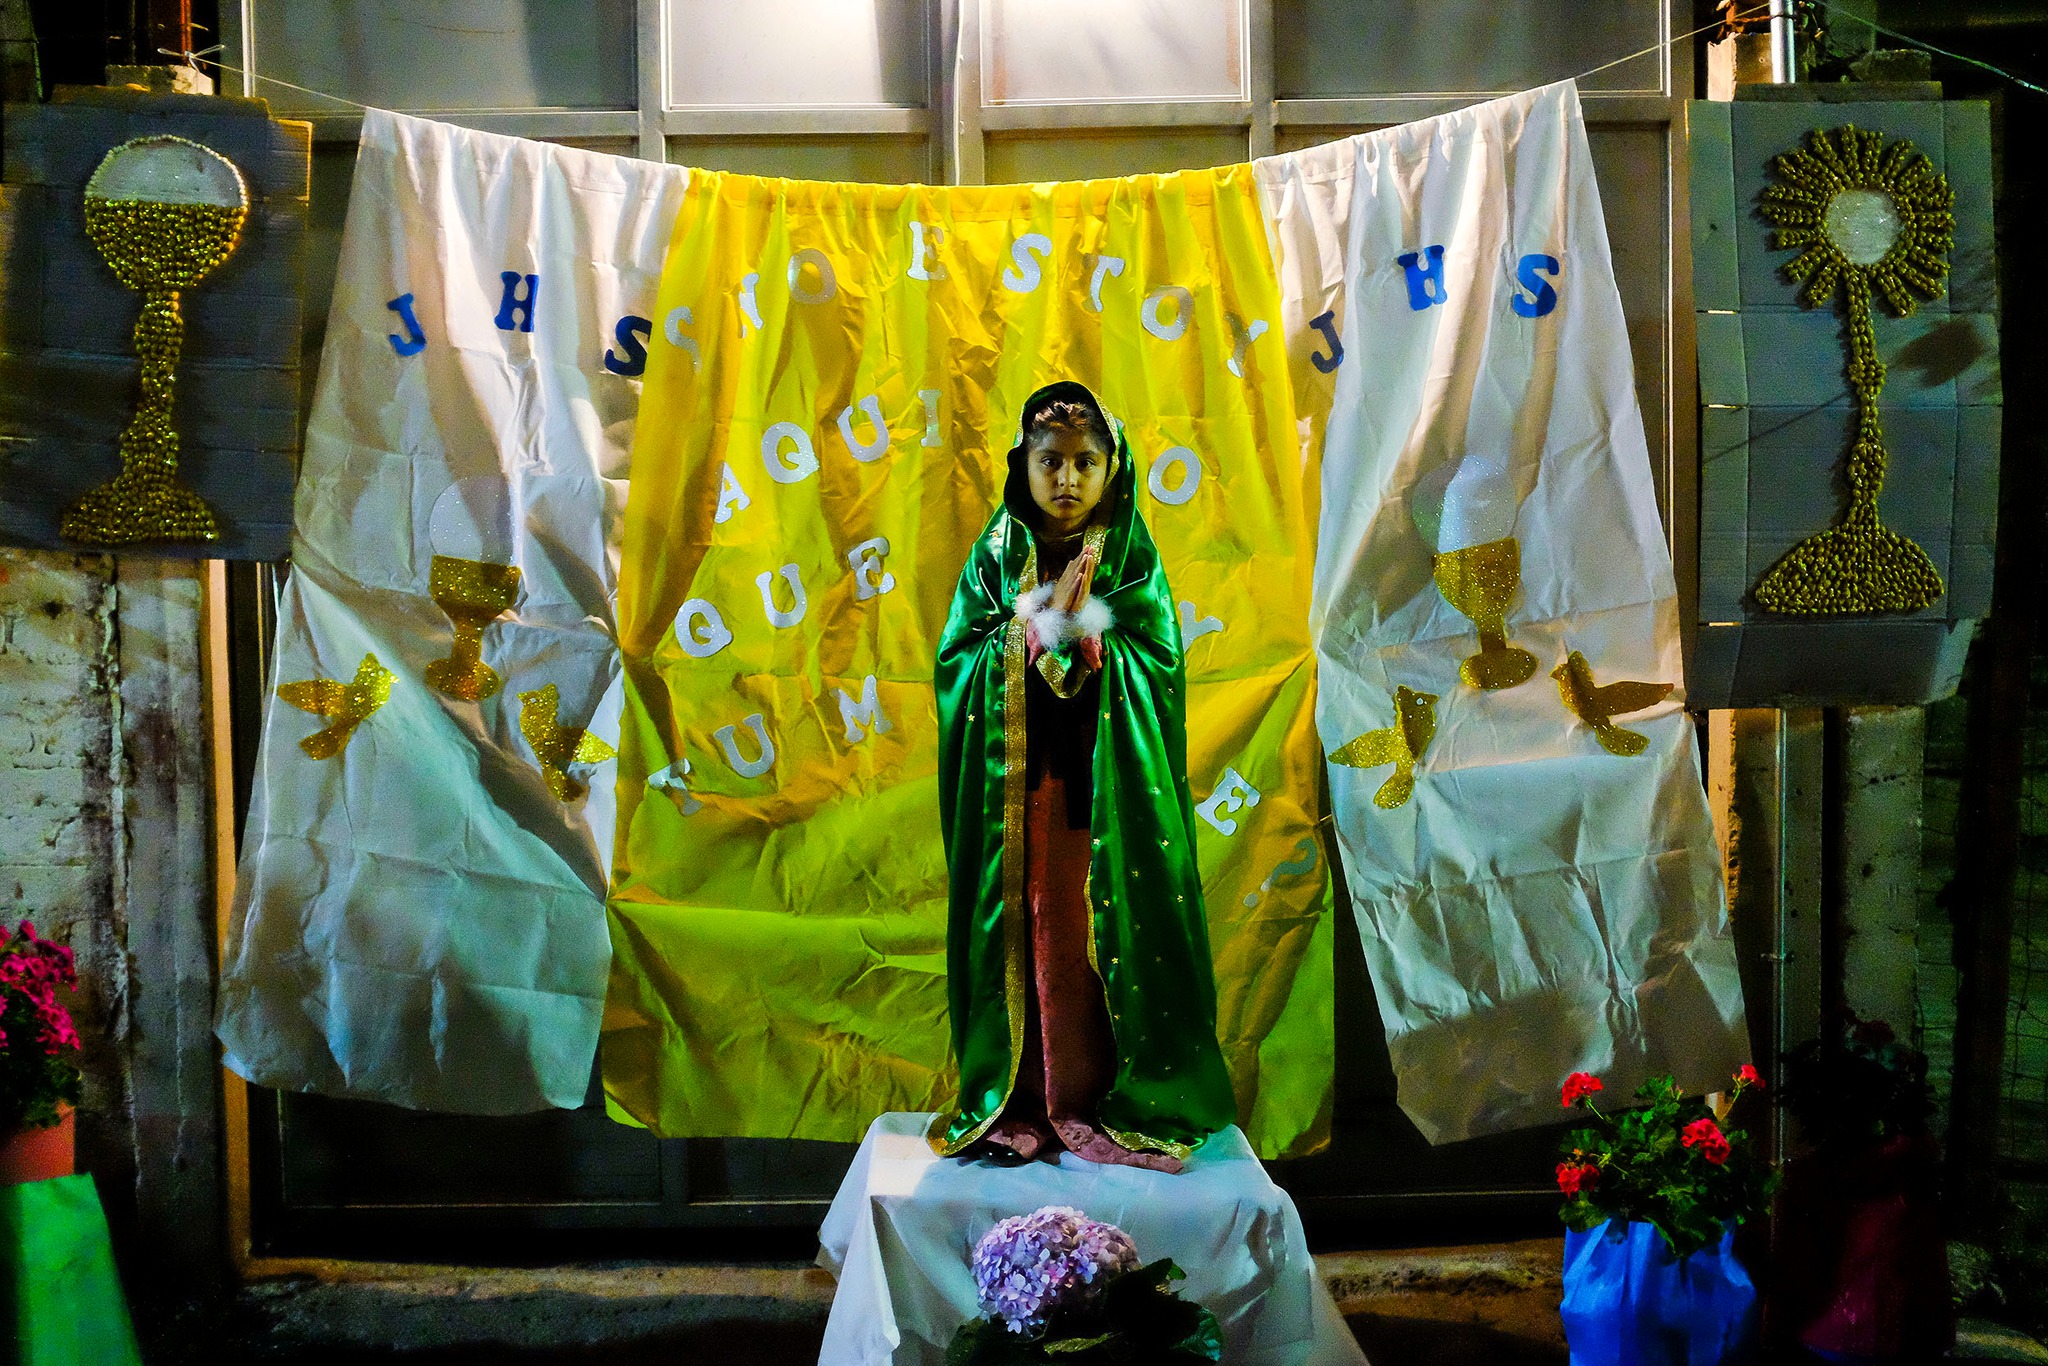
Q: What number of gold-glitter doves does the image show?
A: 4